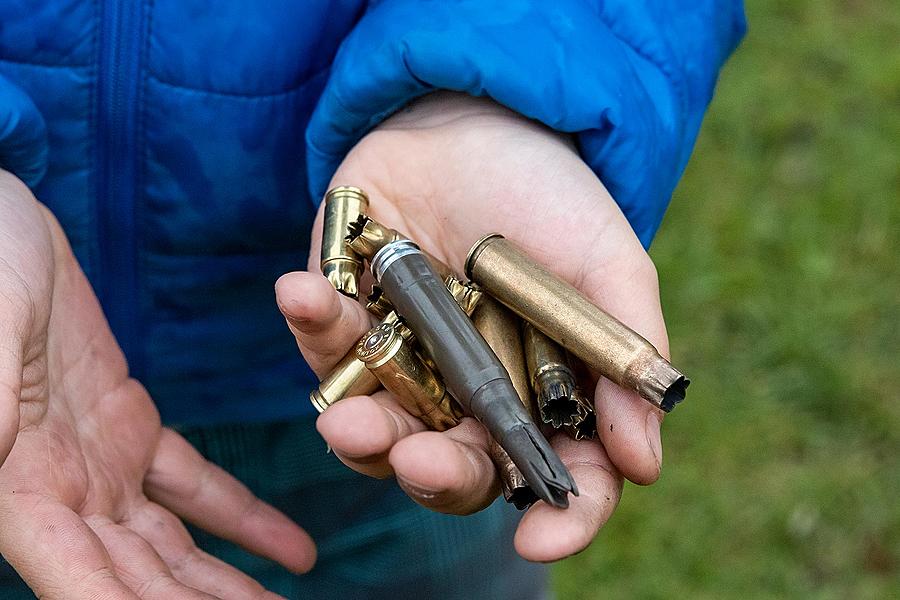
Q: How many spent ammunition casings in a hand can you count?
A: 11